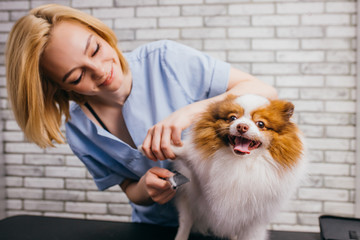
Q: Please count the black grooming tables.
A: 1